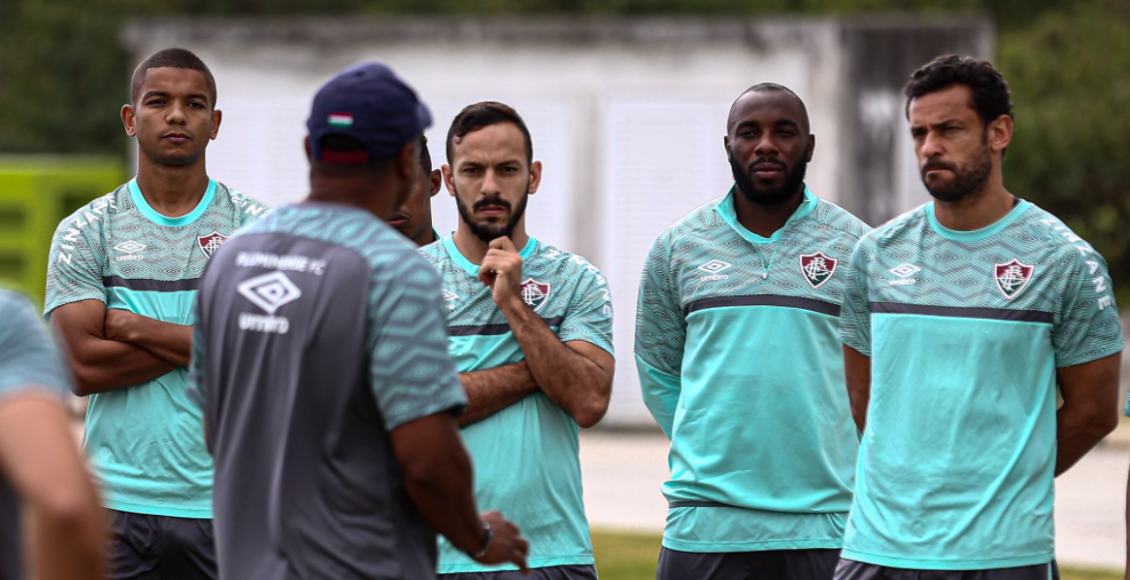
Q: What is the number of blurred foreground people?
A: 2